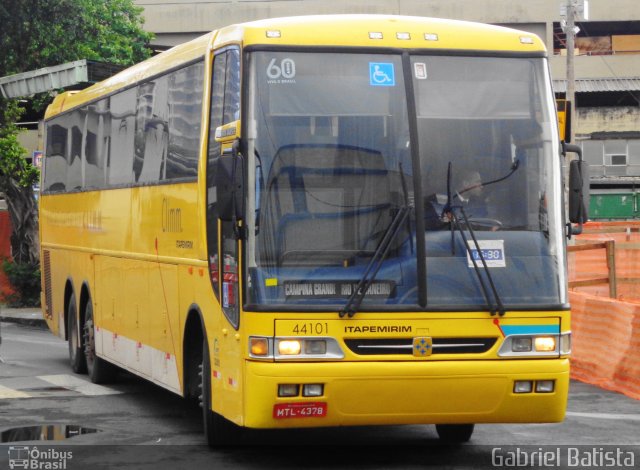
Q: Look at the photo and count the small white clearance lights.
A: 5